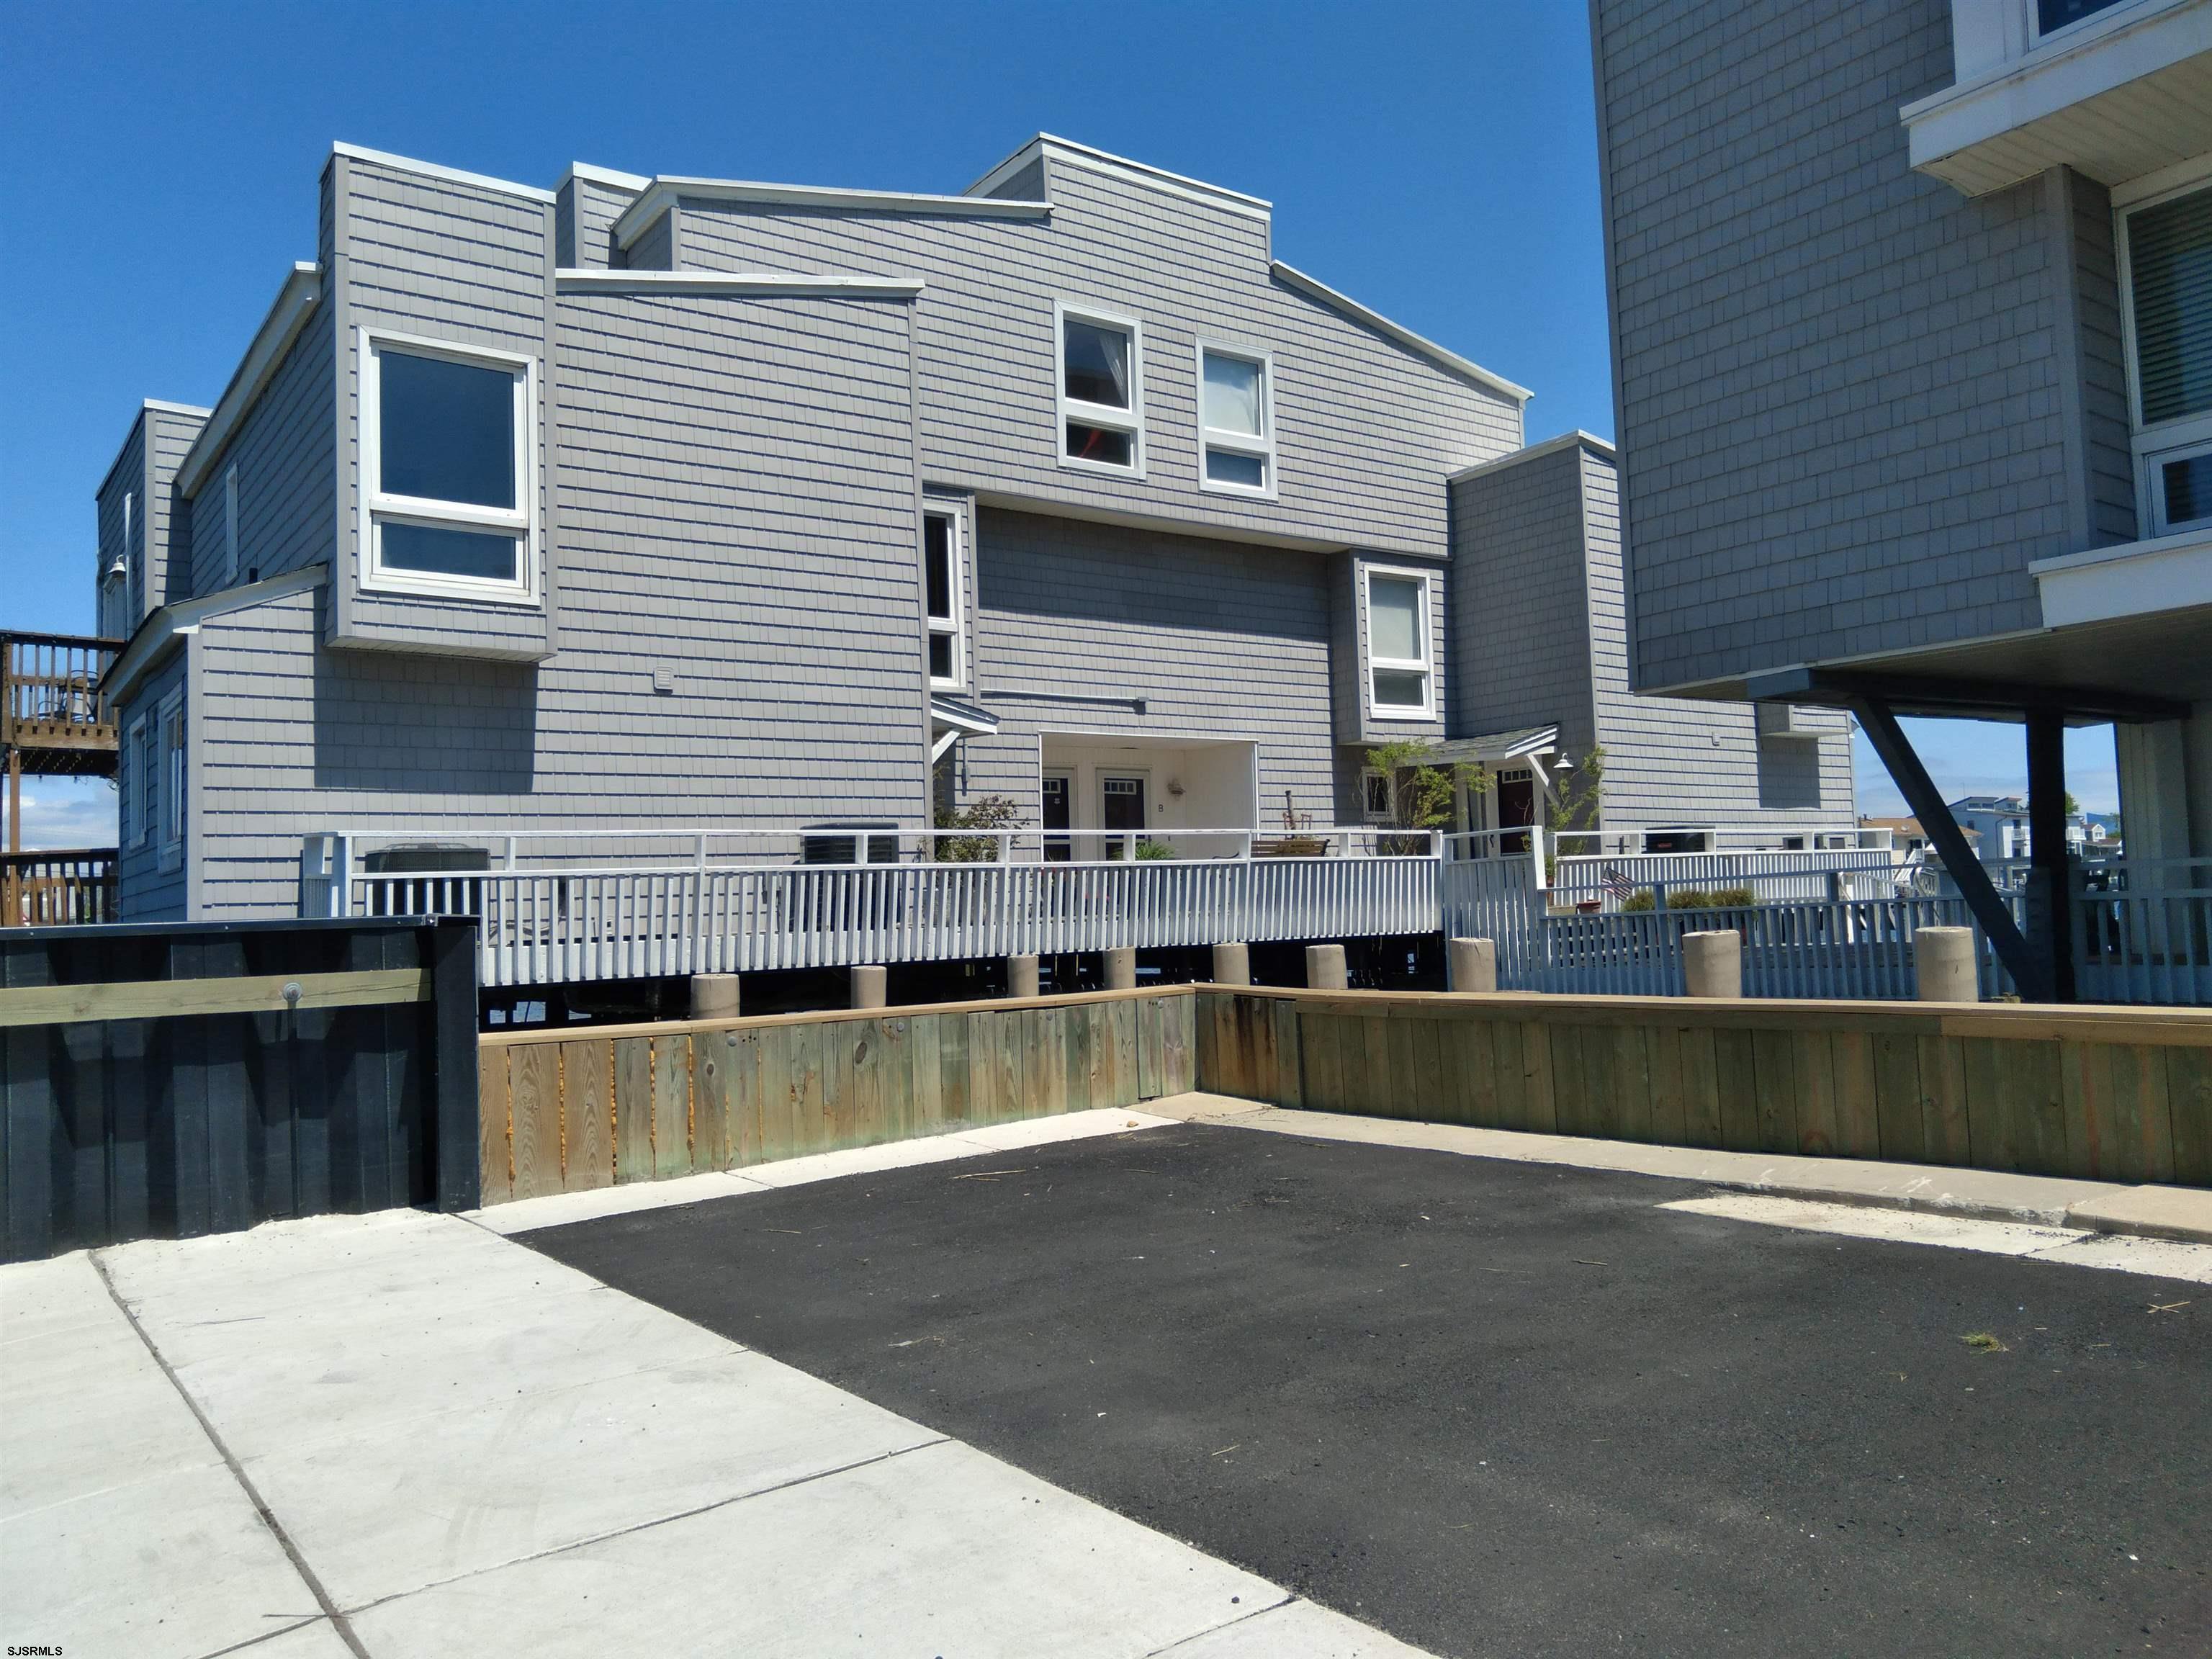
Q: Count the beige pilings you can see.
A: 9